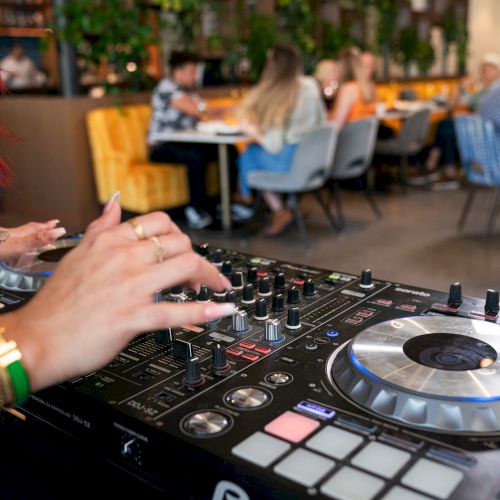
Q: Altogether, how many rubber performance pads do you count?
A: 8